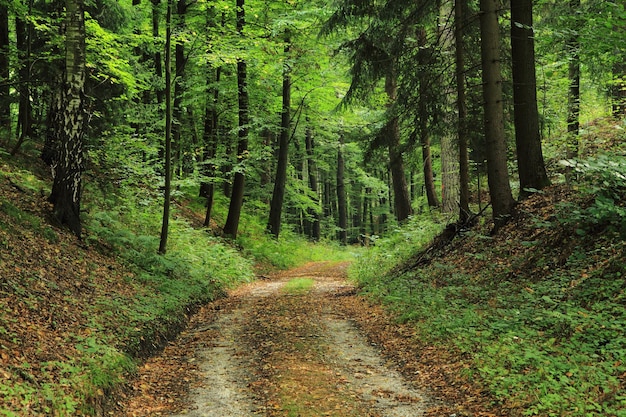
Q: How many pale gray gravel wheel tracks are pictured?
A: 2